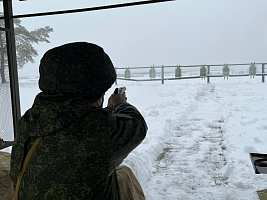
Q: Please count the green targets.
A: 6